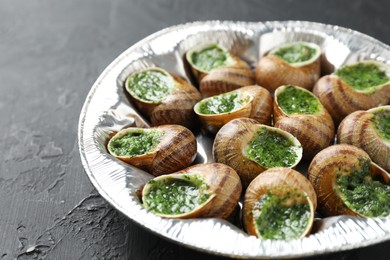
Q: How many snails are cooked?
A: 12